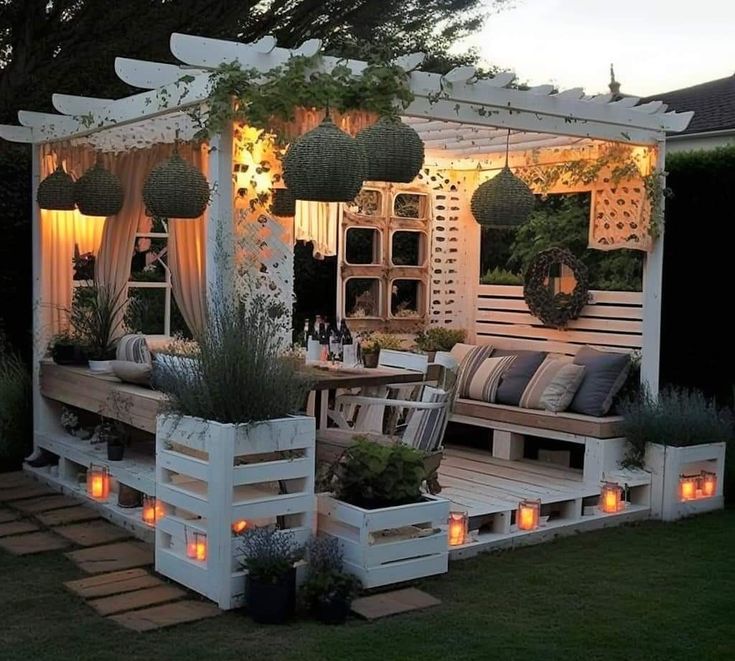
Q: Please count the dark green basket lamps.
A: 7